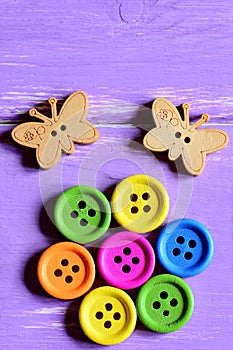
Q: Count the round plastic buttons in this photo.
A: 7